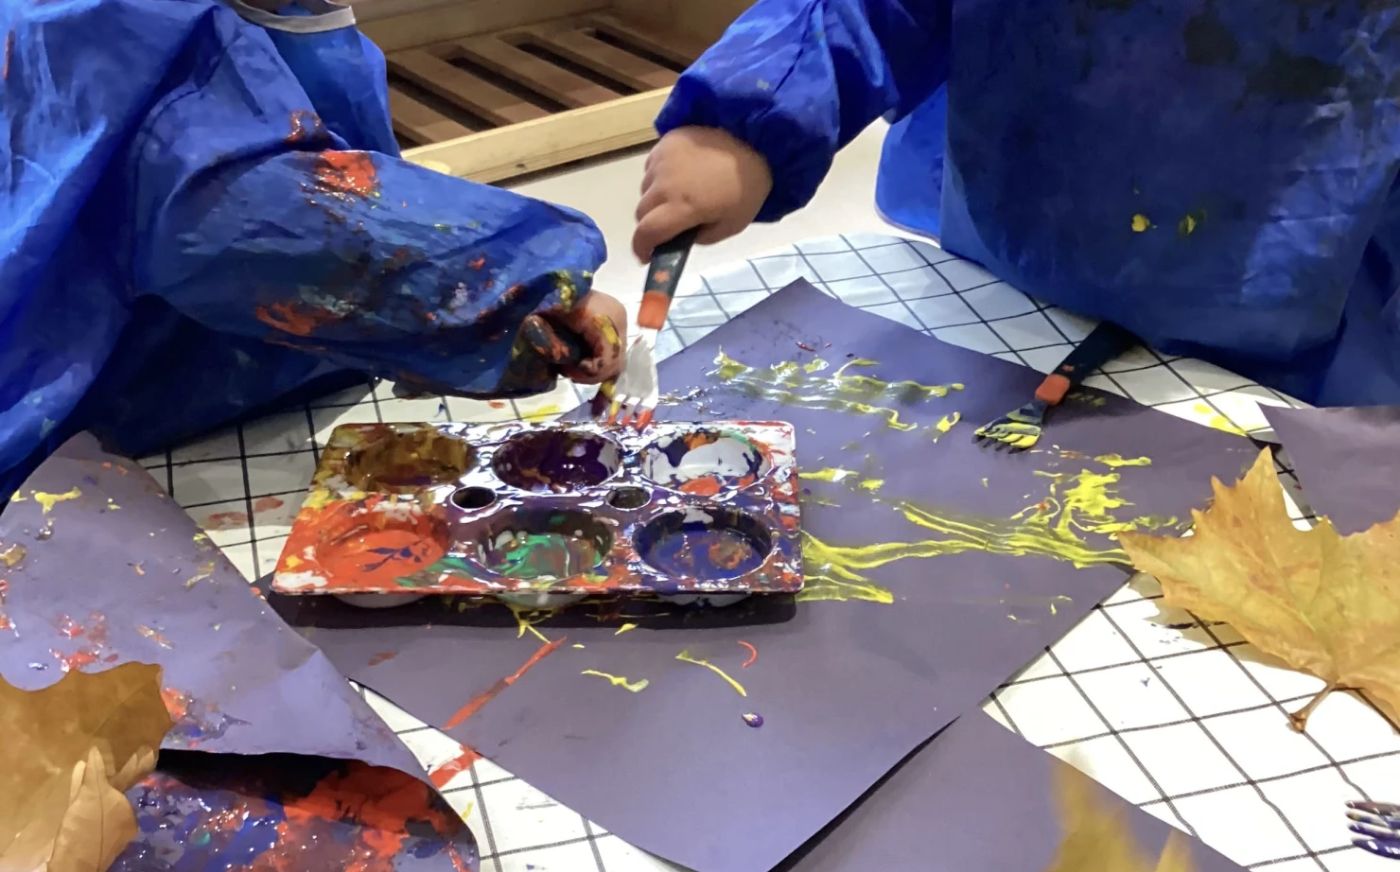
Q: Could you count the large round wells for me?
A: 6